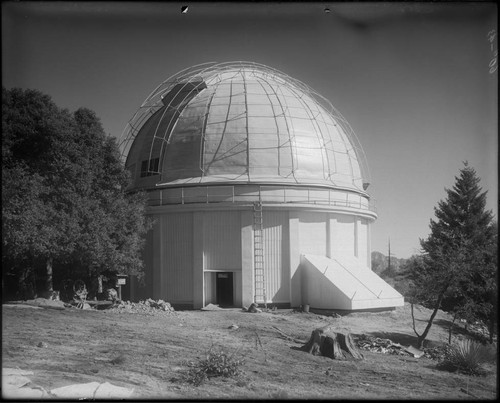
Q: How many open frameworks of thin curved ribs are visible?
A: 1